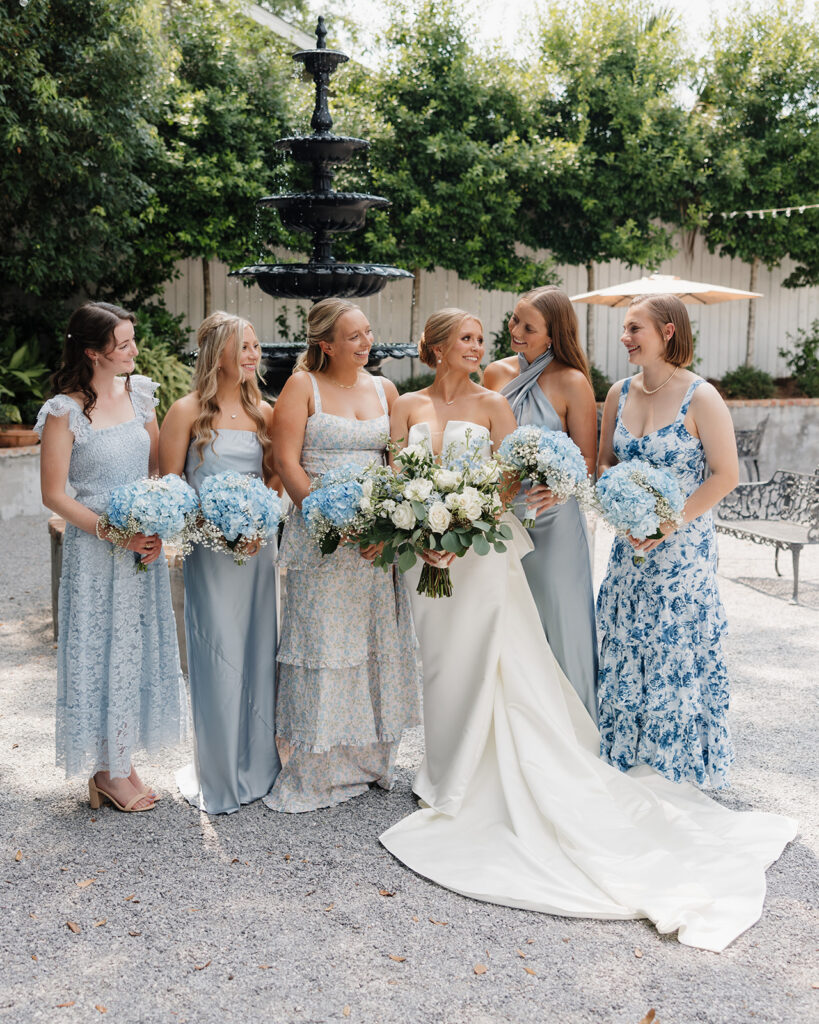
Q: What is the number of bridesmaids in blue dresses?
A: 5